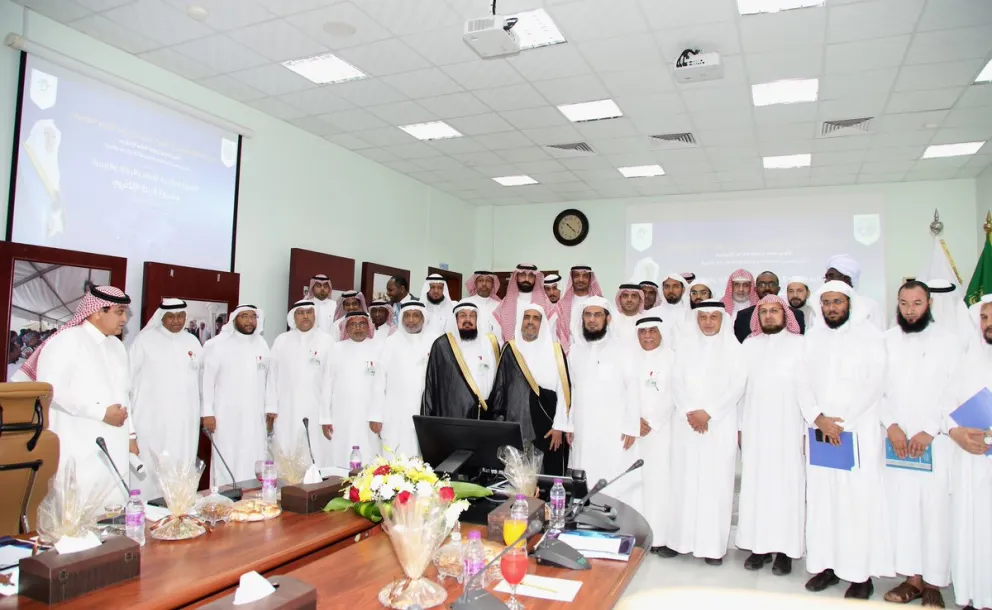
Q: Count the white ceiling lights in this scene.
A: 11